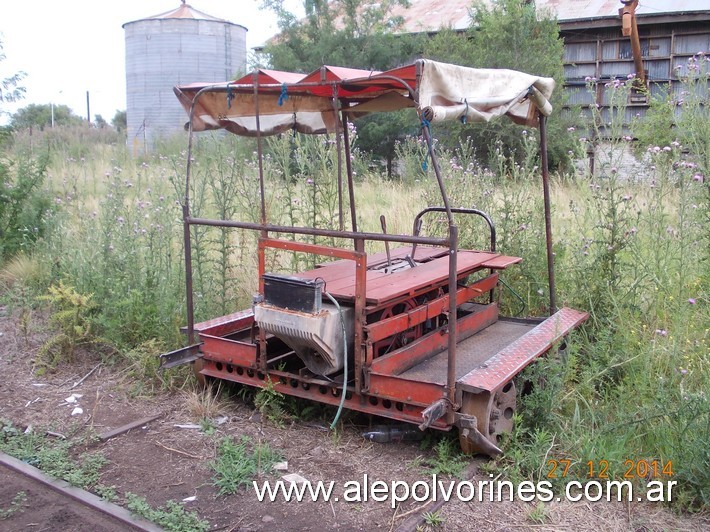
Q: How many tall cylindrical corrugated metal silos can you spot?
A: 1